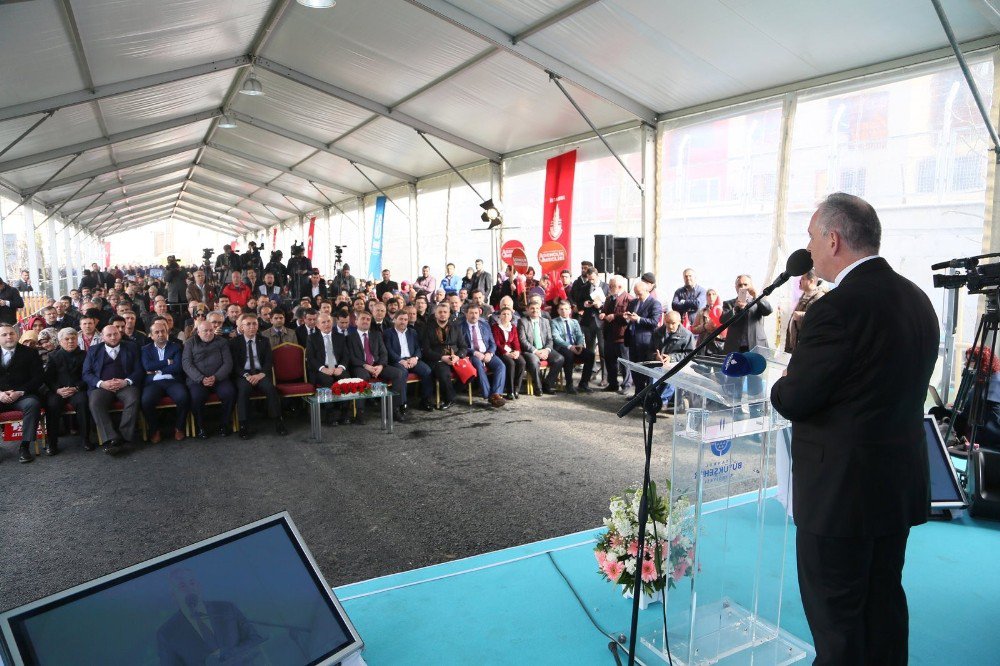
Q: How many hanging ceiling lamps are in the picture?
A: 3